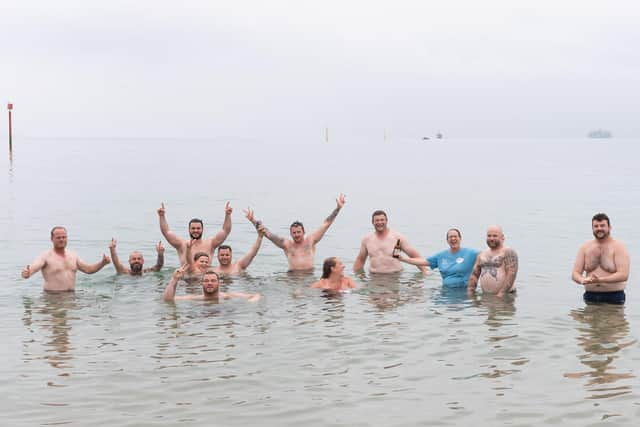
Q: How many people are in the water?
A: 12